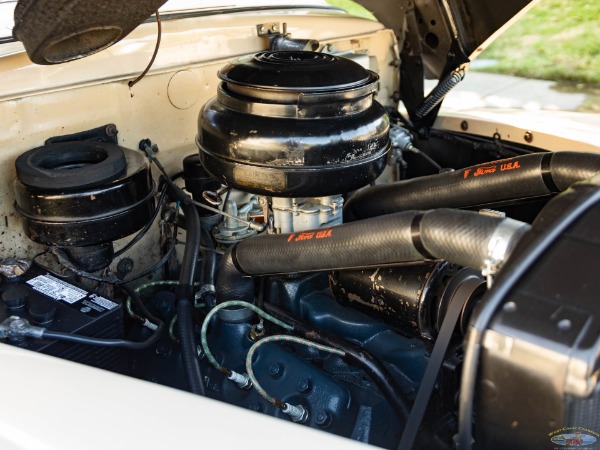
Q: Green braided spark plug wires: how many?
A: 4